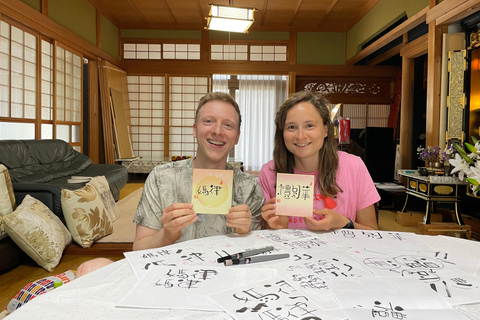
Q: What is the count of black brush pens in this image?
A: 2